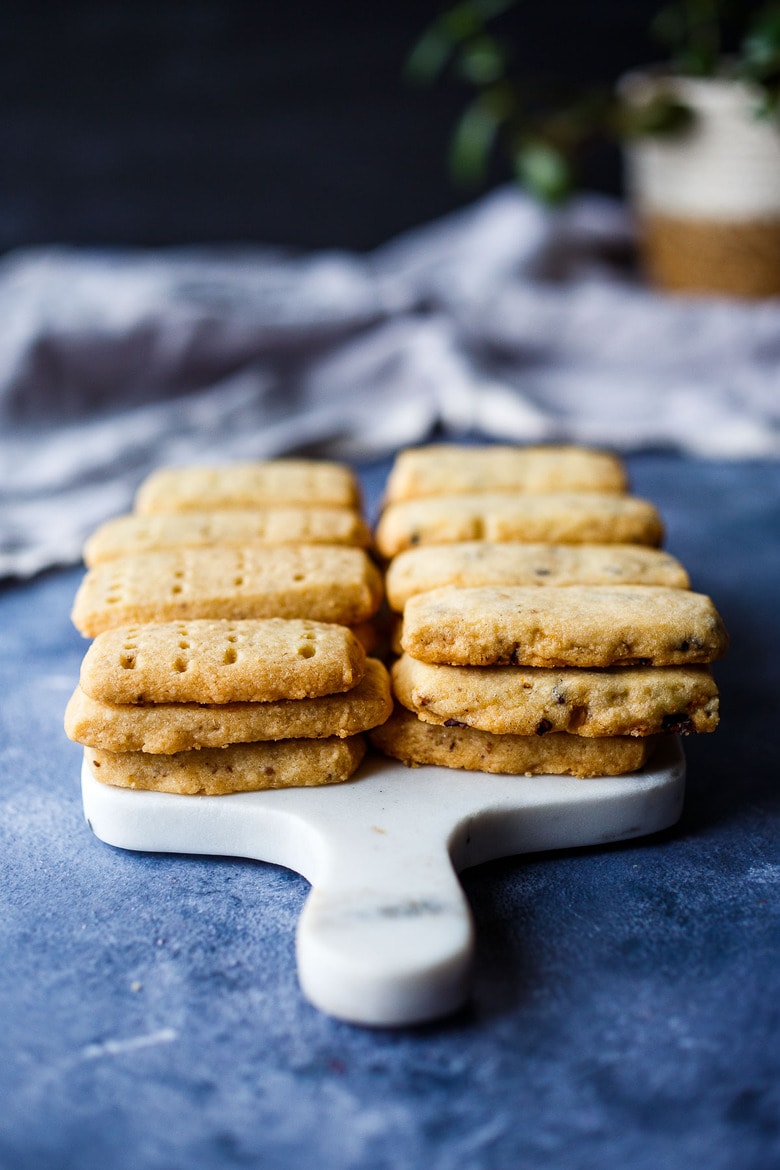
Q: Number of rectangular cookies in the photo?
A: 12